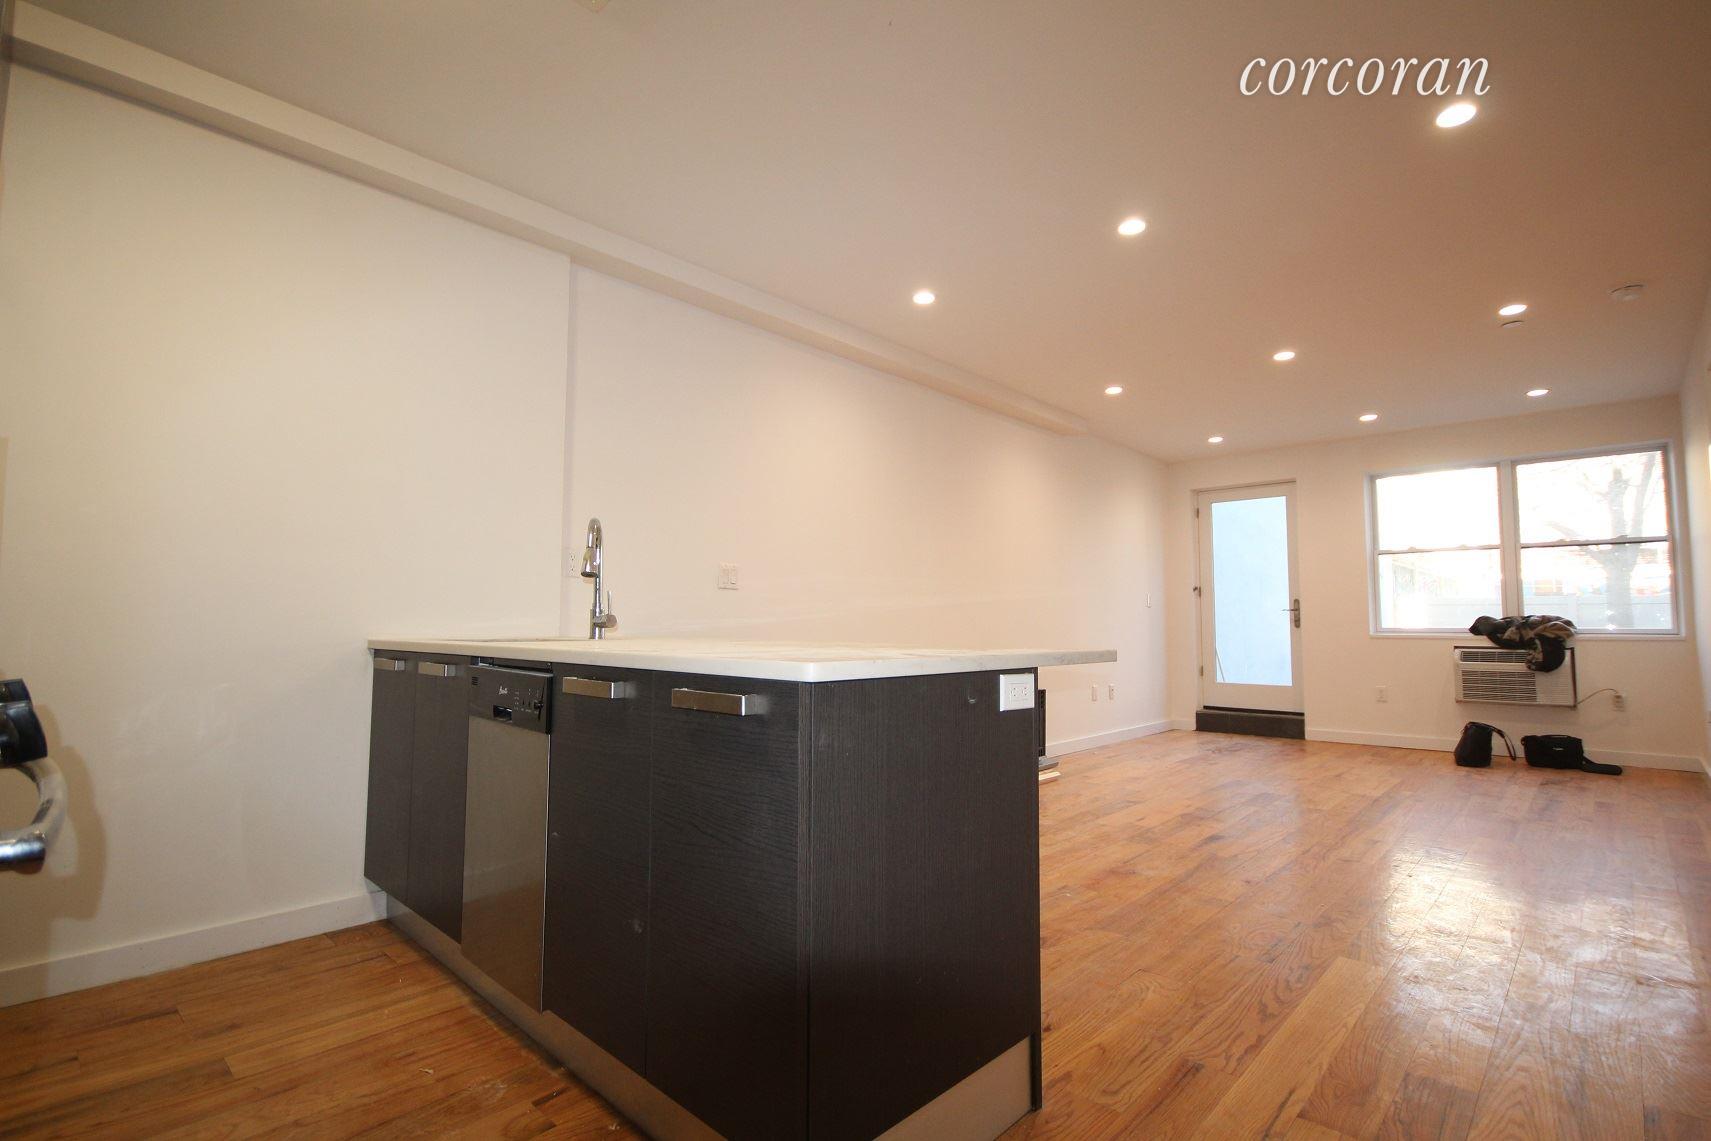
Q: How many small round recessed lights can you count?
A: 9